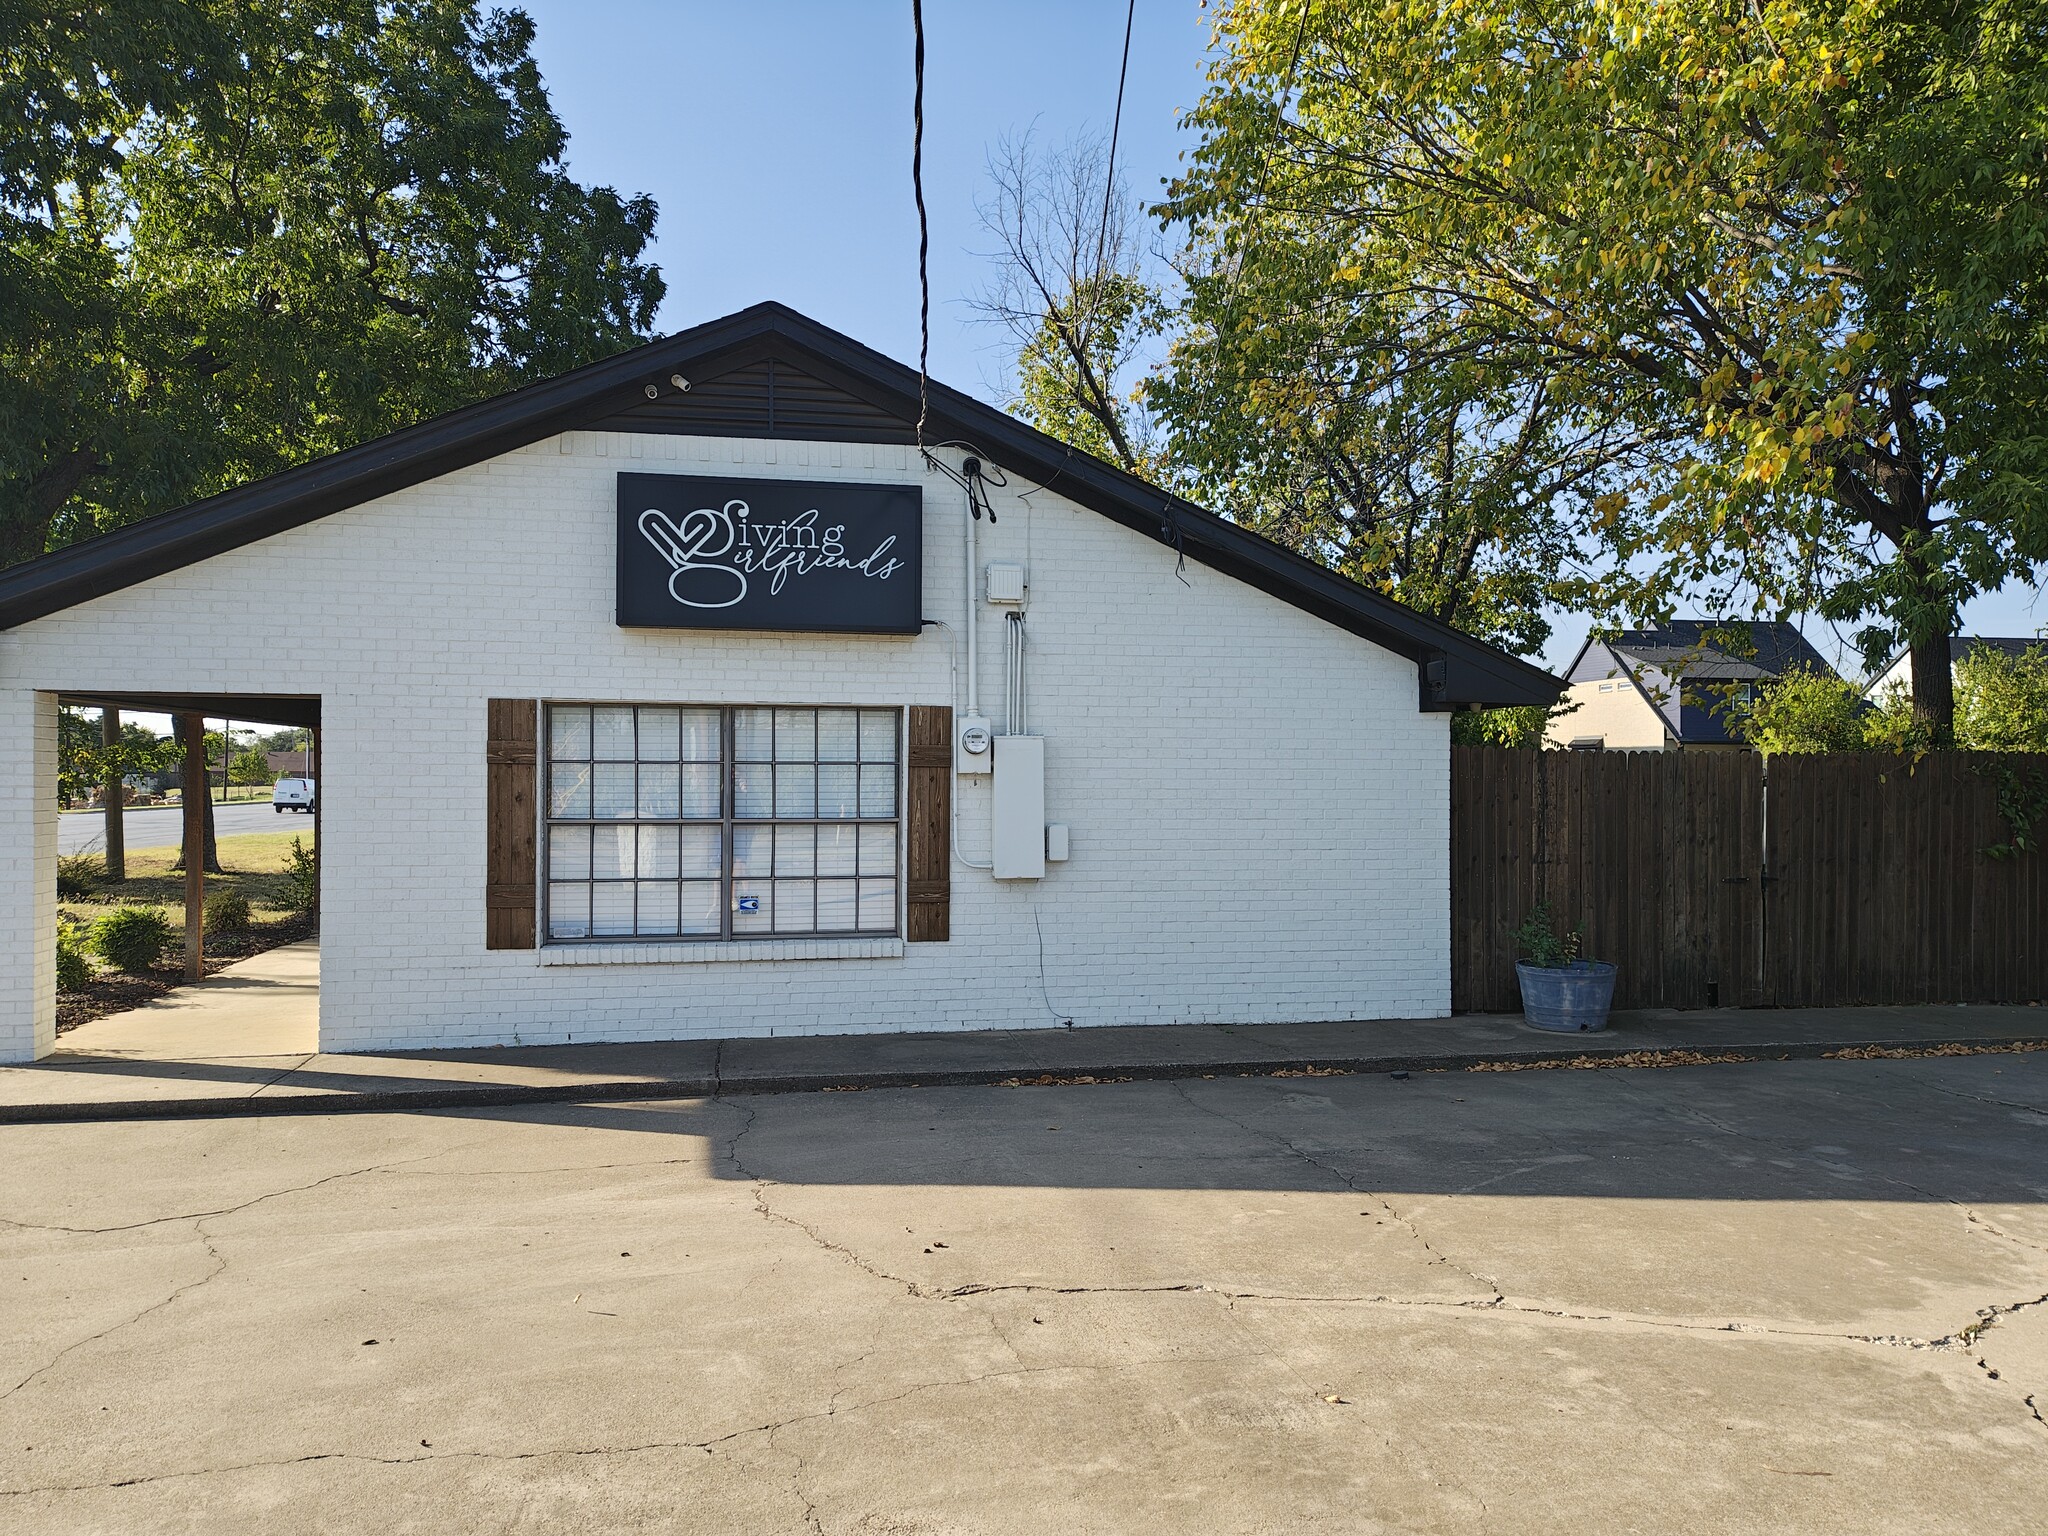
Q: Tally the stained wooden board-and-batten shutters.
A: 2